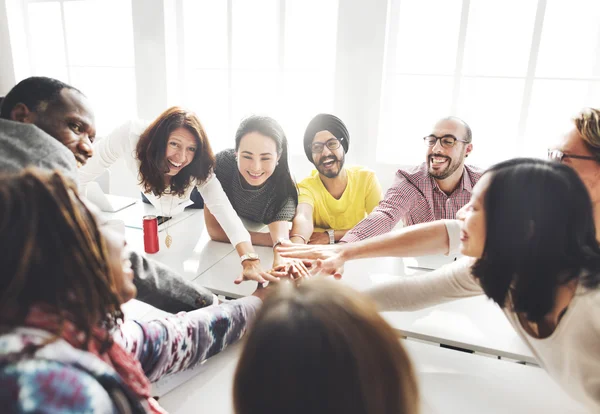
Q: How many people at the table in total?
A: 9